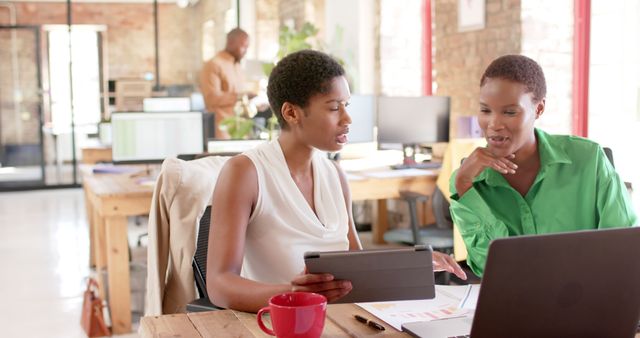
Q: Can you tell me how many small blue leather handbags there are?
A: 0